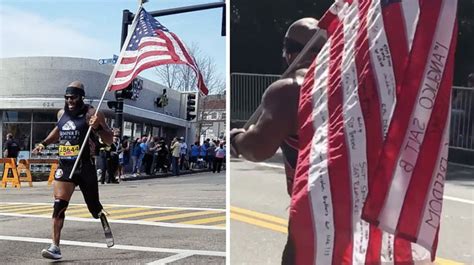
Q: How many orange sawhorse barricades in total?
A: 2